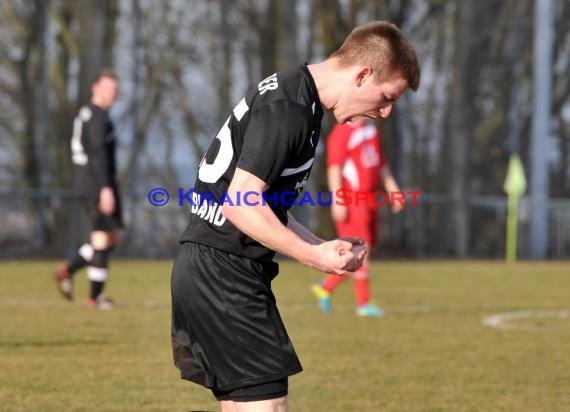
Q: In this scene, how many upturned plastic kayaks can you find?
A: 0